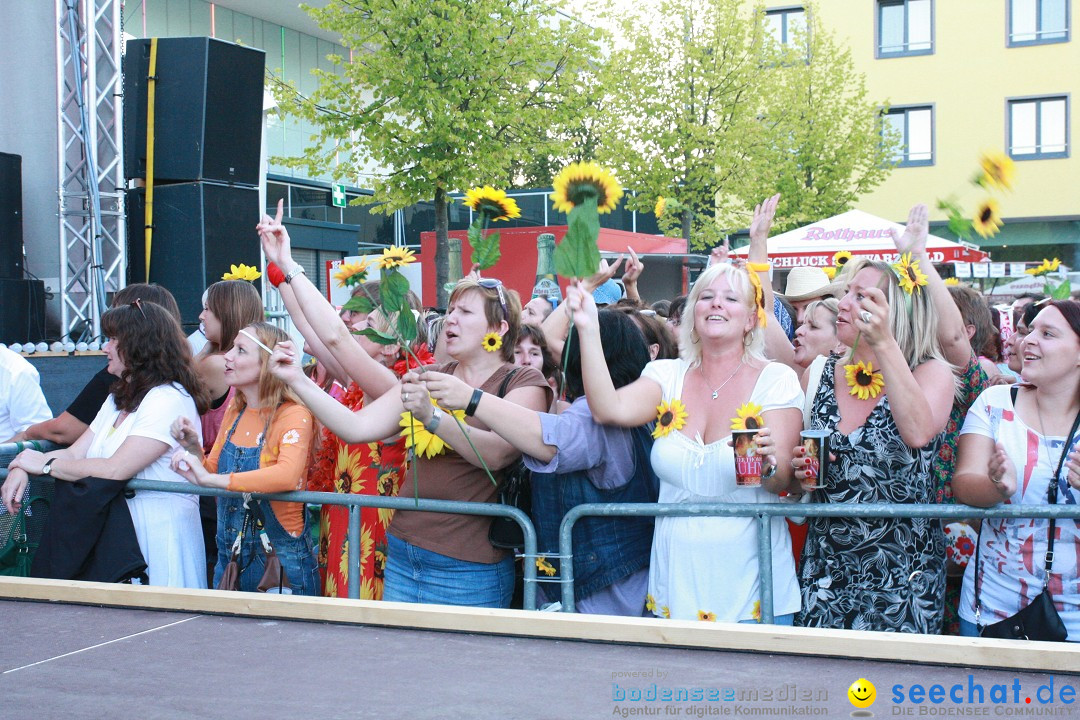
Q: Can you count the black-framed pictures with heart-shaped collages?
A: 0